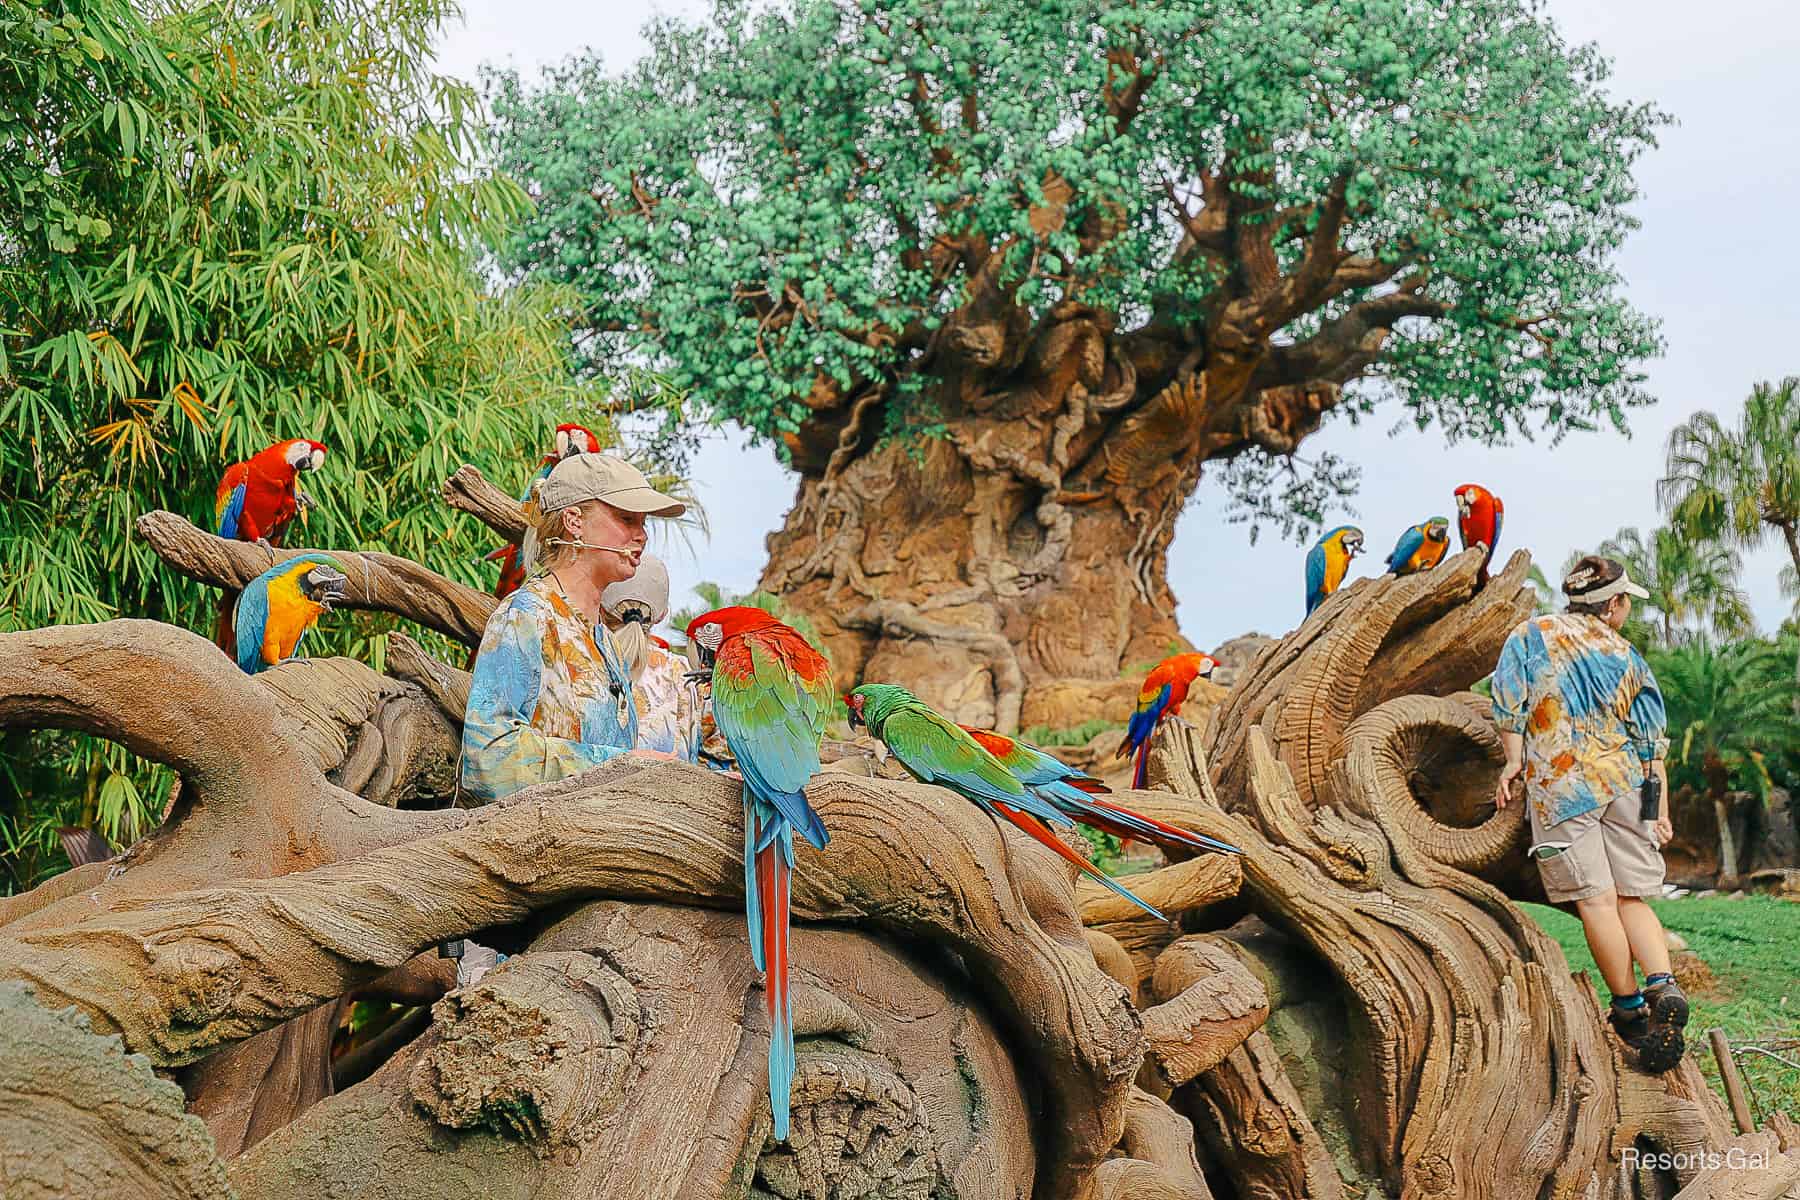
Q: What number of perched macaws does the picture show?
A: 10